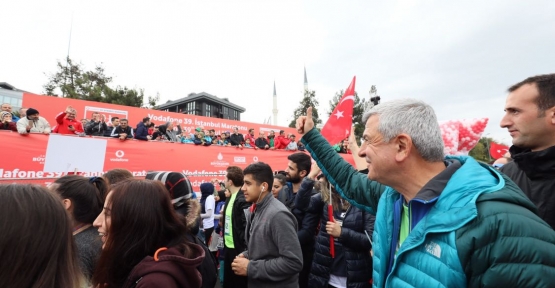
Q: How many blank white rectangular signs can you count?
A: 1